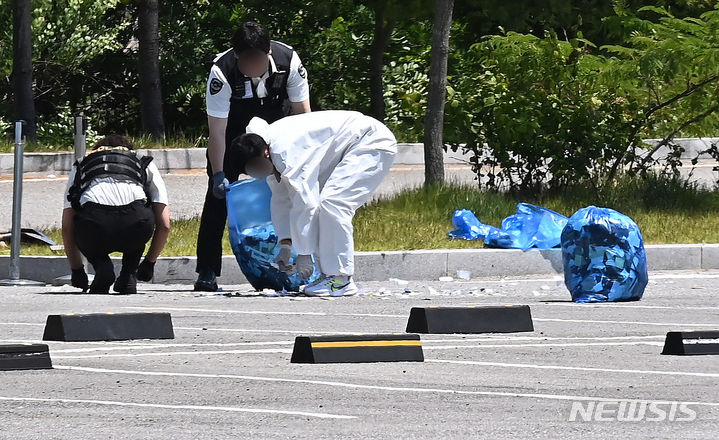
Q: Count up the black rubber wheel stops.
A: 5